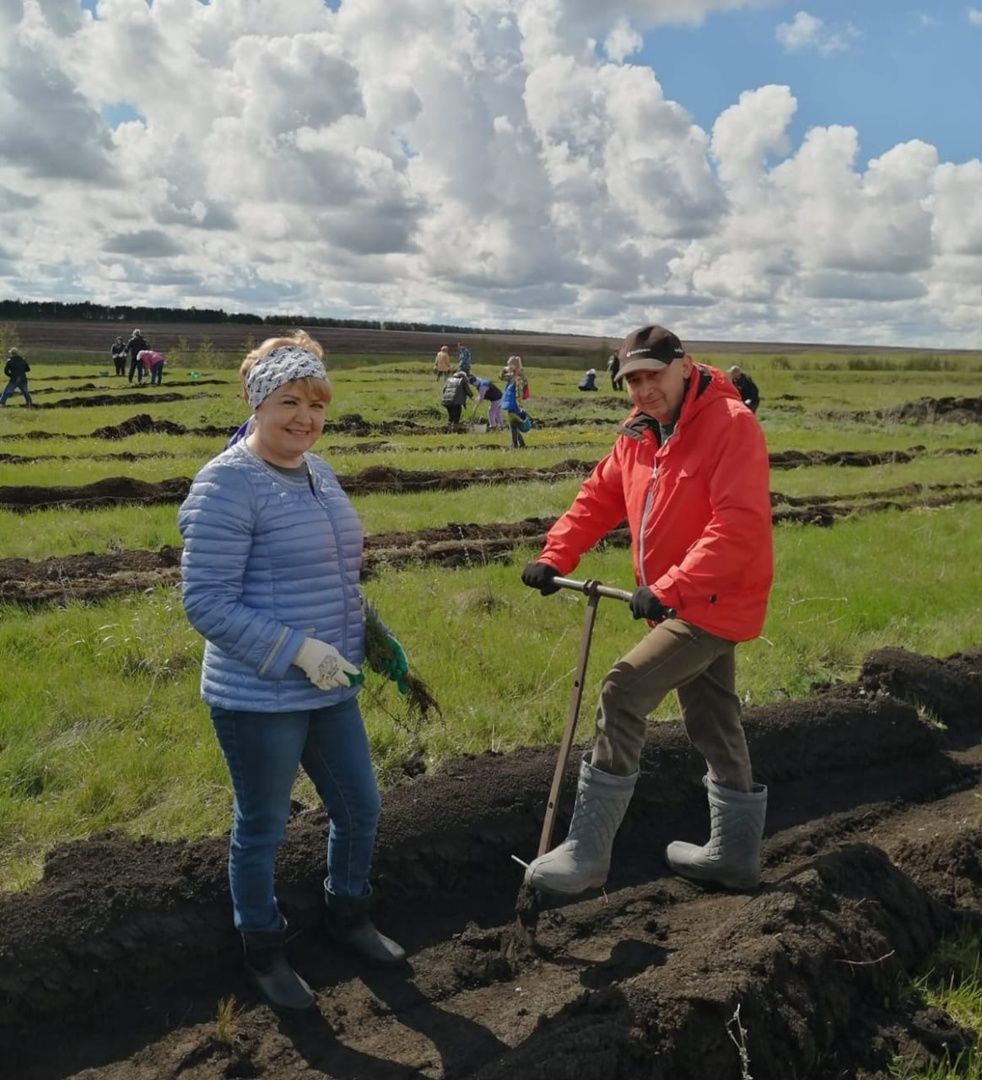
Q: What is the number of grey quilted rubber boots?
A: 2